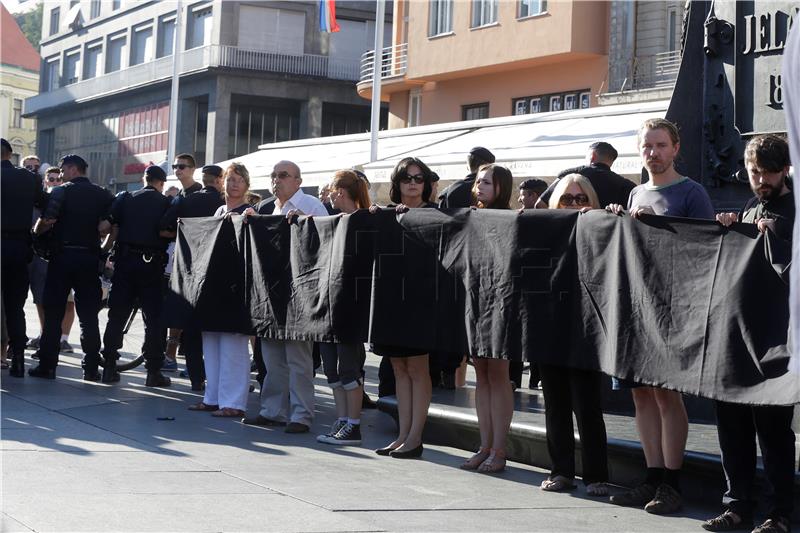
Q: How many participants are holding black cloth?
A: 8